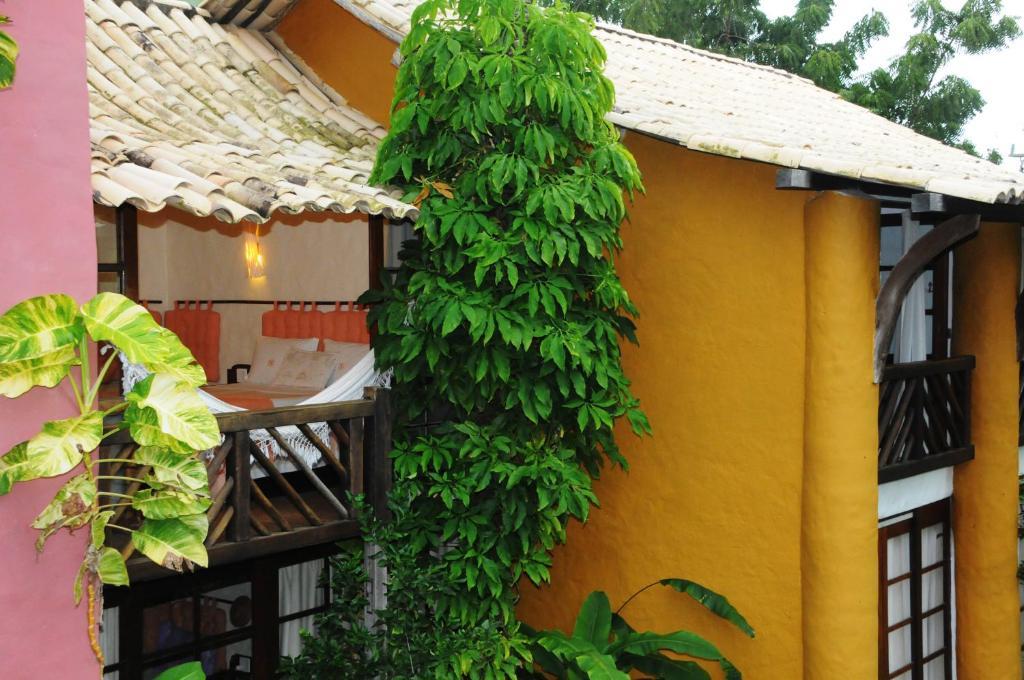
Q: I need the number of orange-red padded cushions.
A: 4